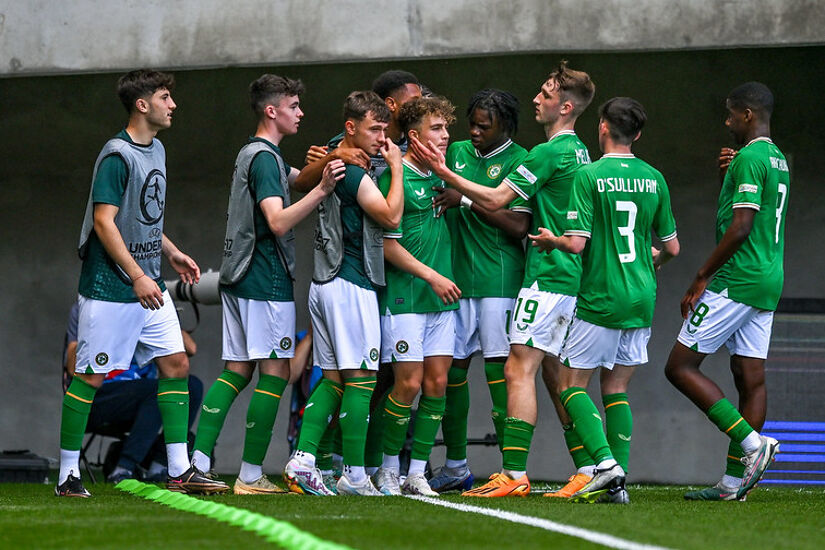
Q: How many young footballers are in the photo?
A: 9